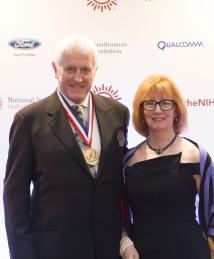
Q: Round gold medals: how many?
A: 1